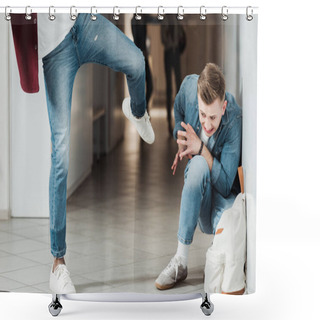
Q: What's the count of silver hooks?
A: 12